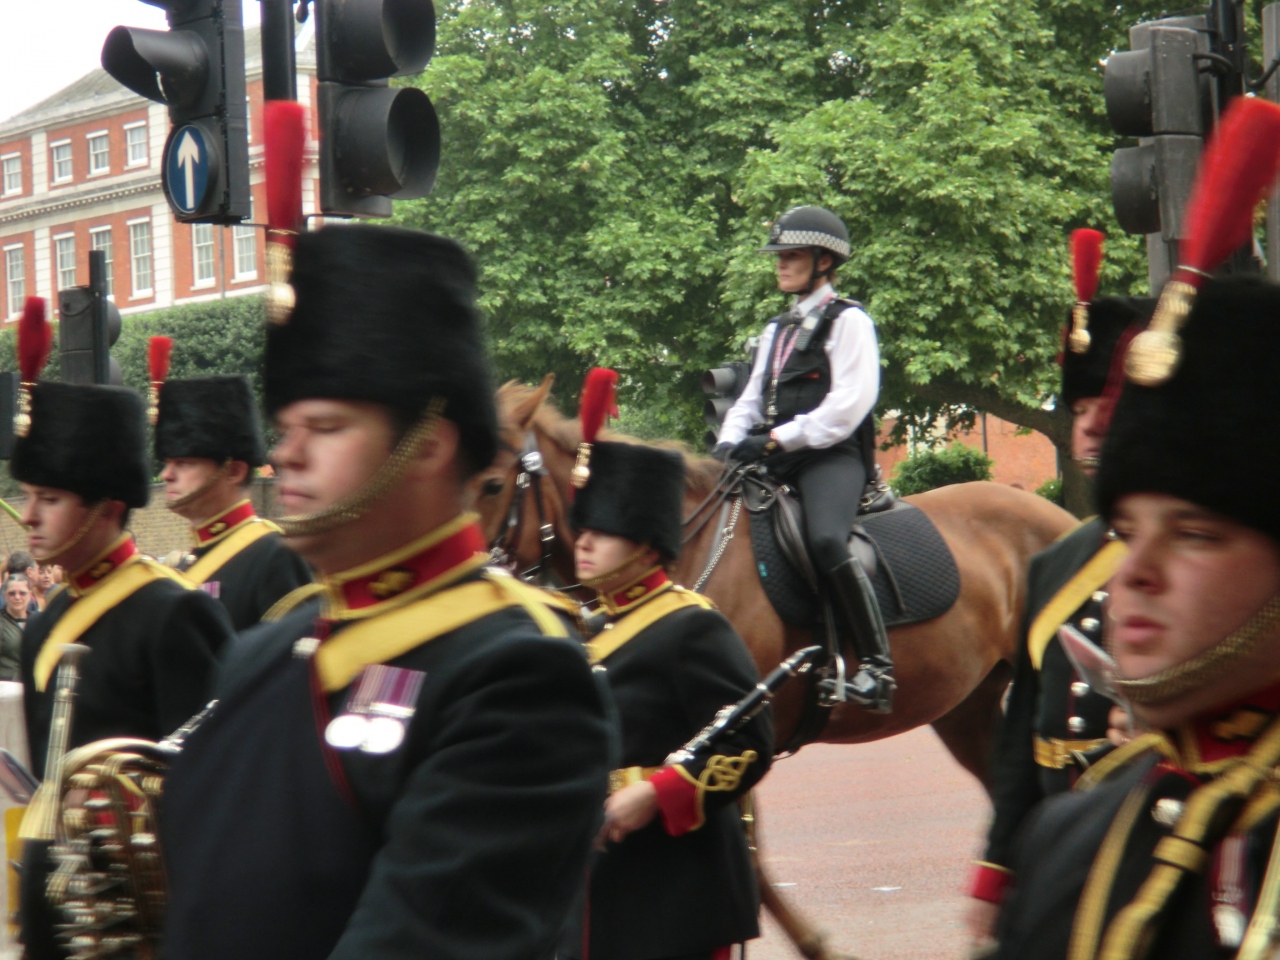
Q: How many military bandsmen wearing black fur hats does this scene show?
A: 6